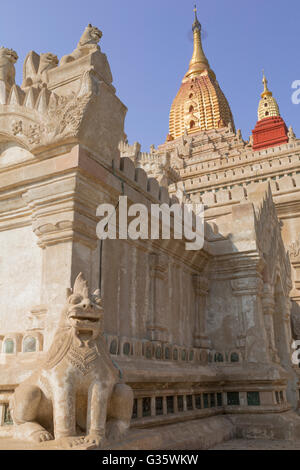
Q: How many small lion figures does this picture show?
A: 3